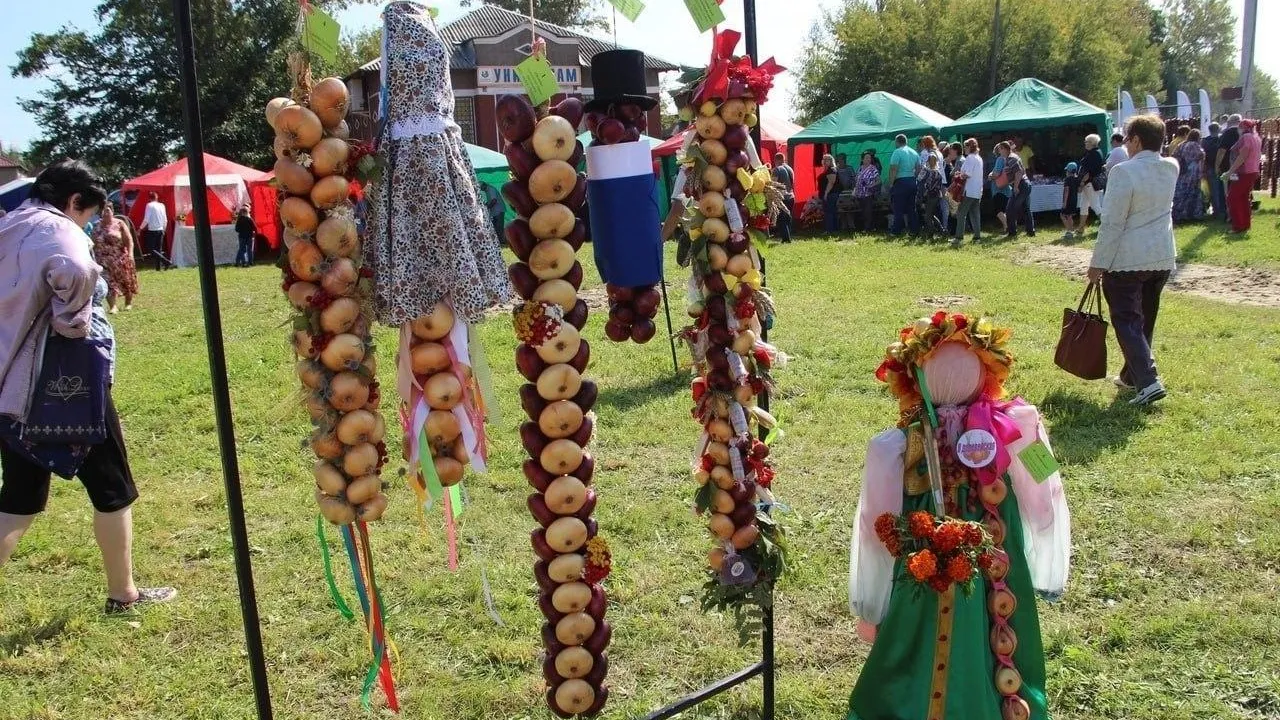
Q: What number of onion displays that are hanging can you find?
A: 5